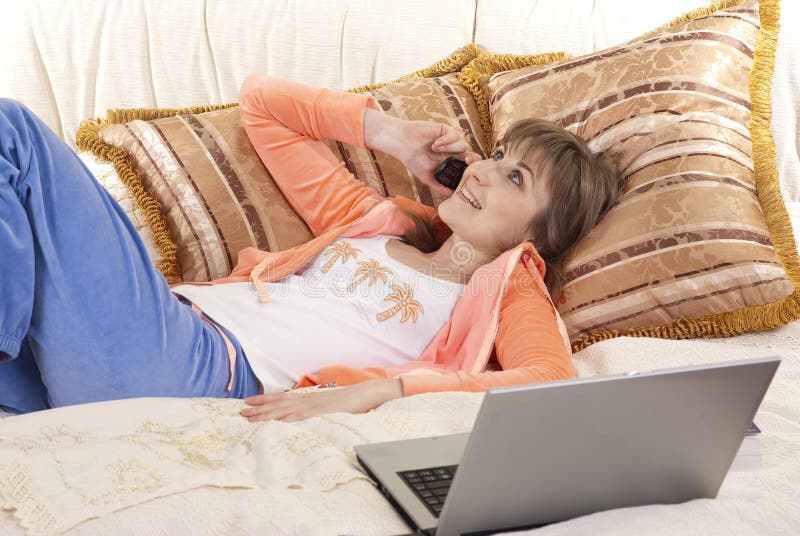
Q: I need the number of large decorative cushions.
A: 2